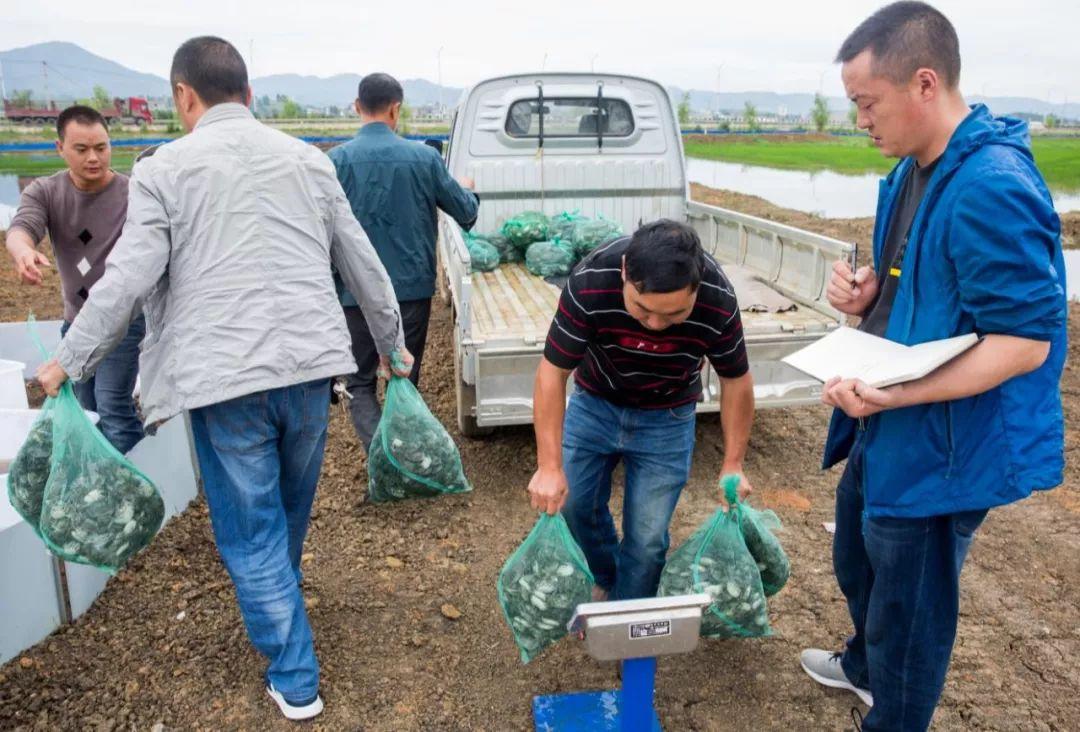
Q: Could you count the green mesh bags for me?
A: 12